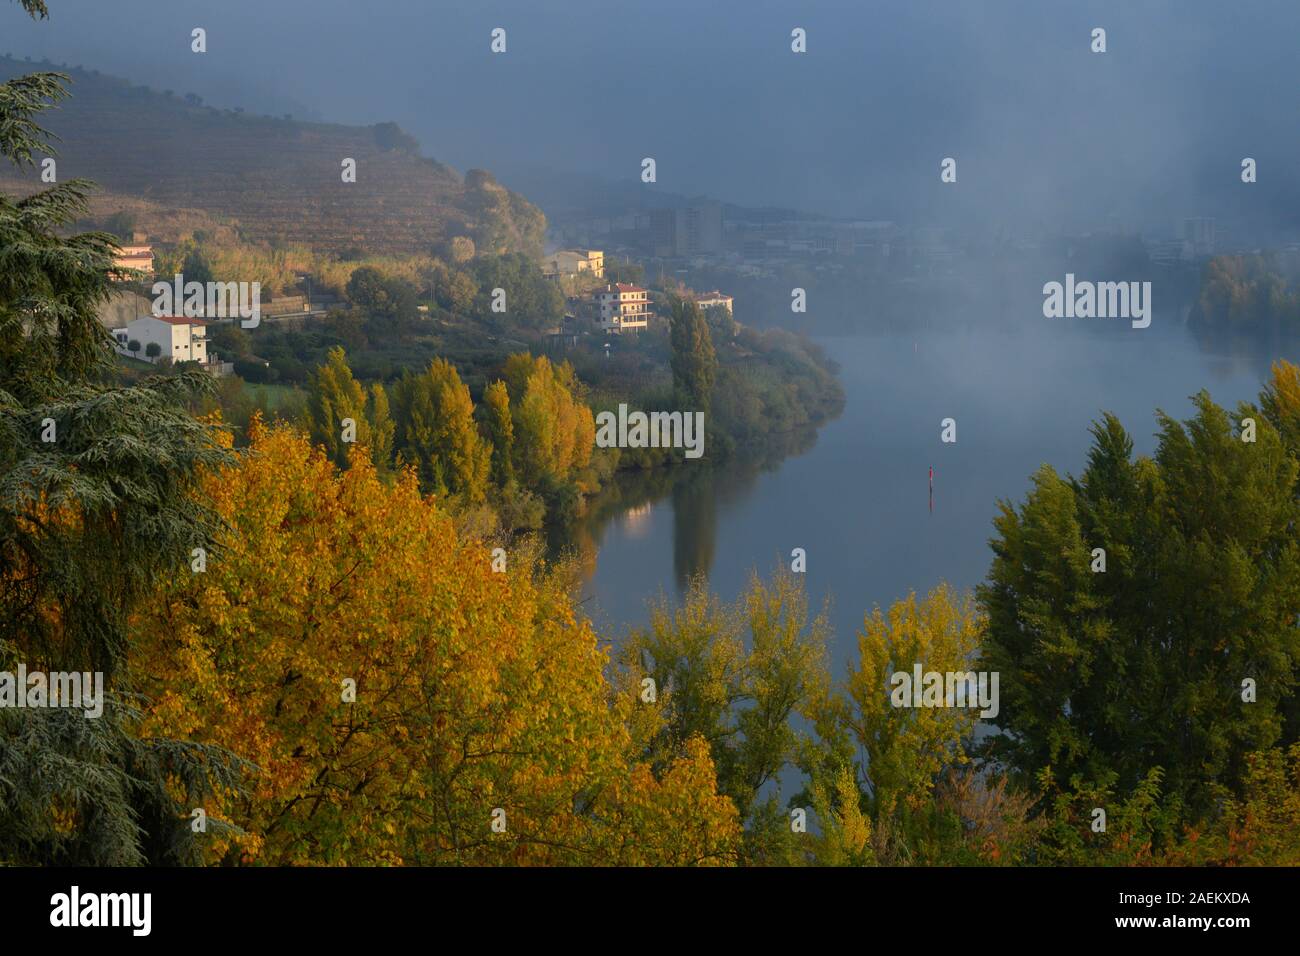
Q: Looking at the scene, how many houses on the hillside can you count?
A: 5